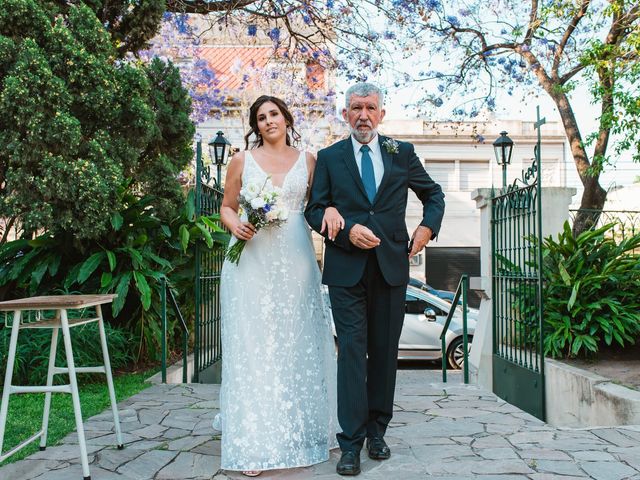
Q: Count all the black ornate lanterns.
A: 2